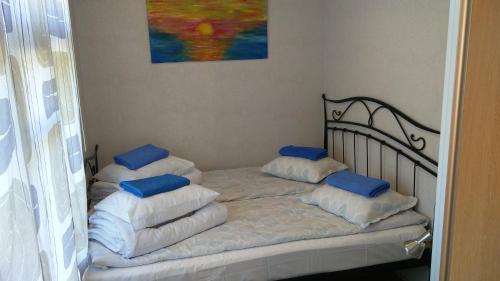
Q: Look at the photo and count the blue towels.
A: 4